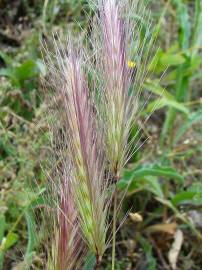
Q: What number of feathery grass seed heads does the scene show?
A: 3